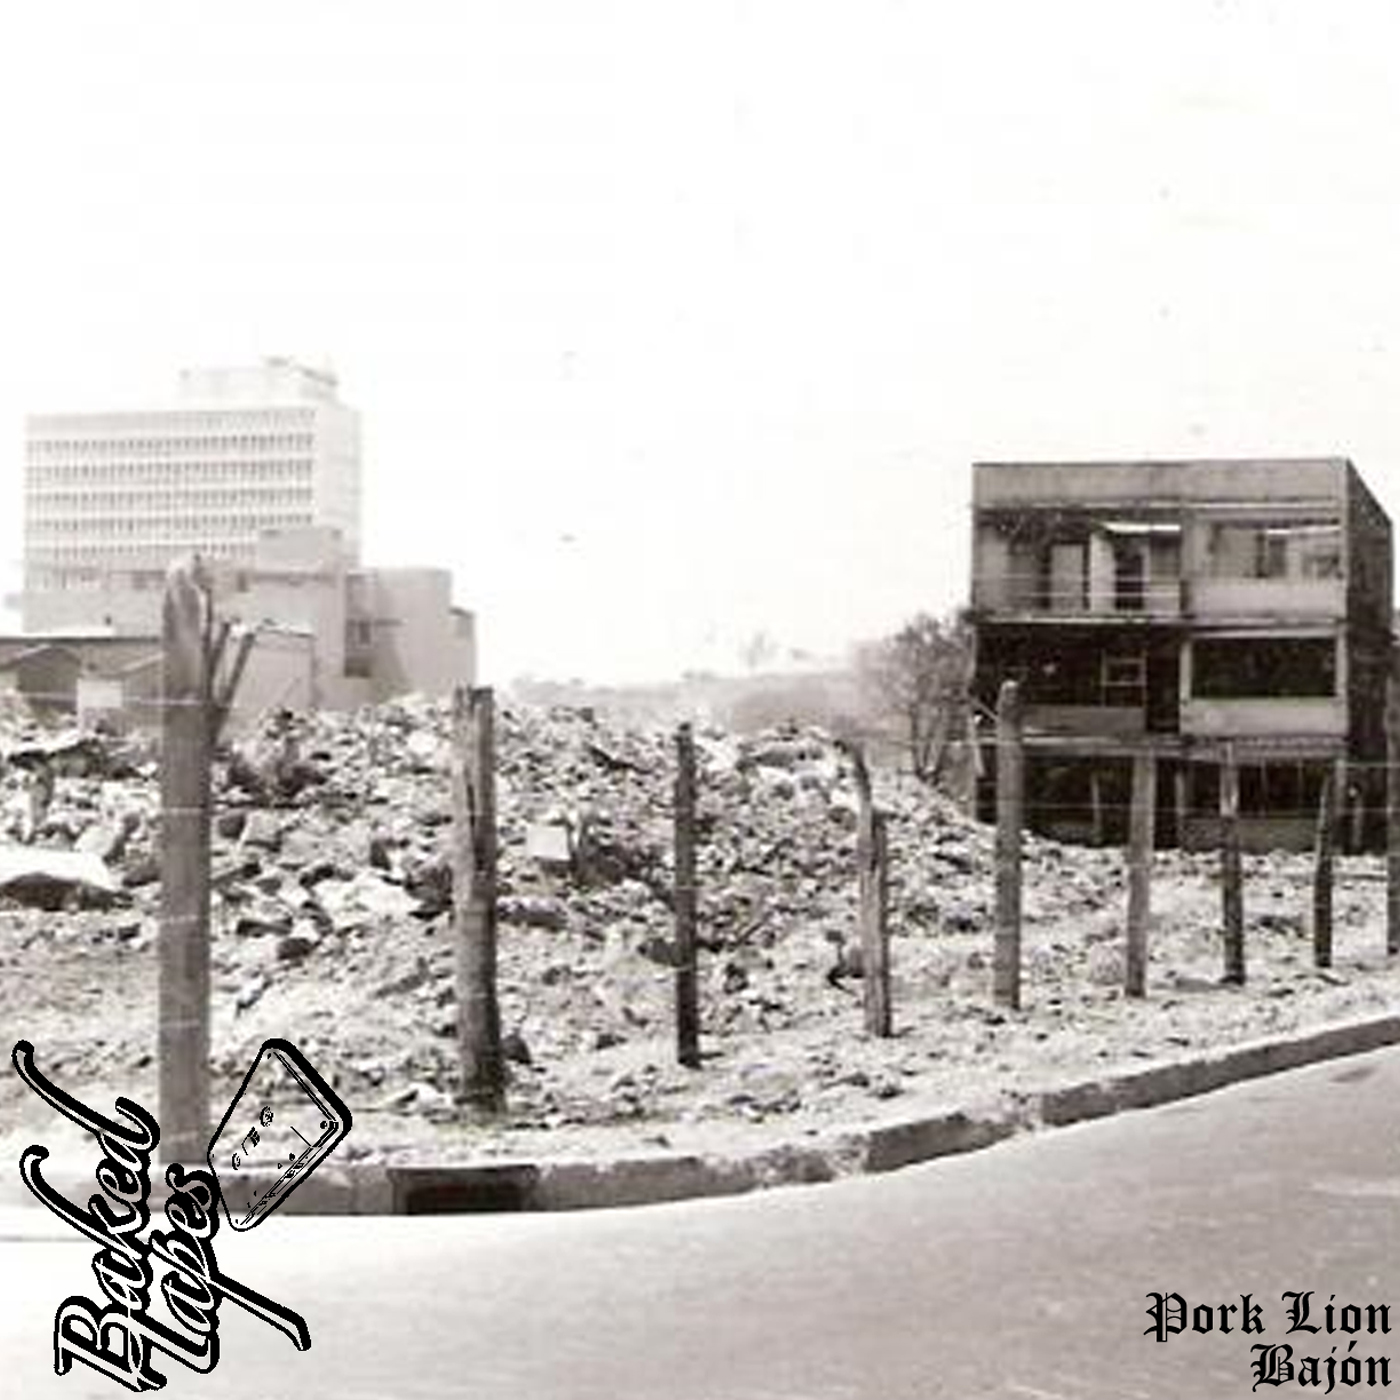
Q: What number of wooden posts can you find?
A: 9